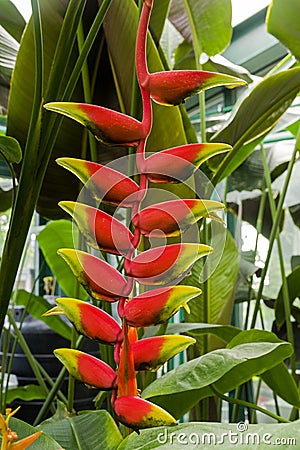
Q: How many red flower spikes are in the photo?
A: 13